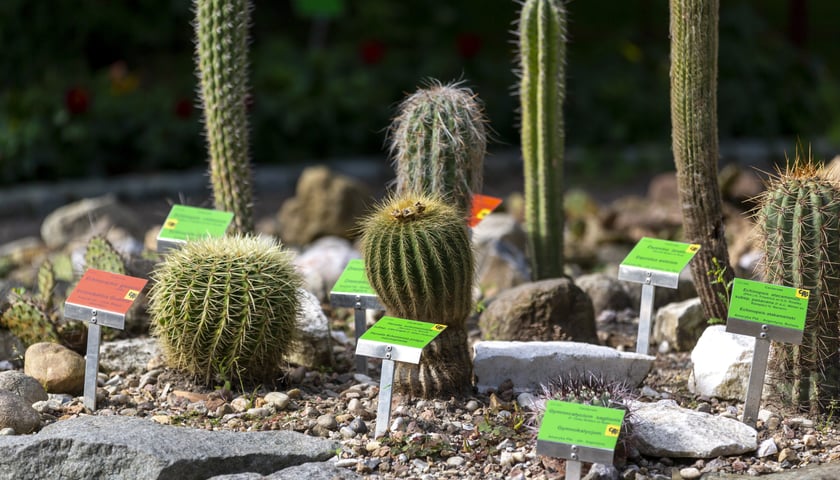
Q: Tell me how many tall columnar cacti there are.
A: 3